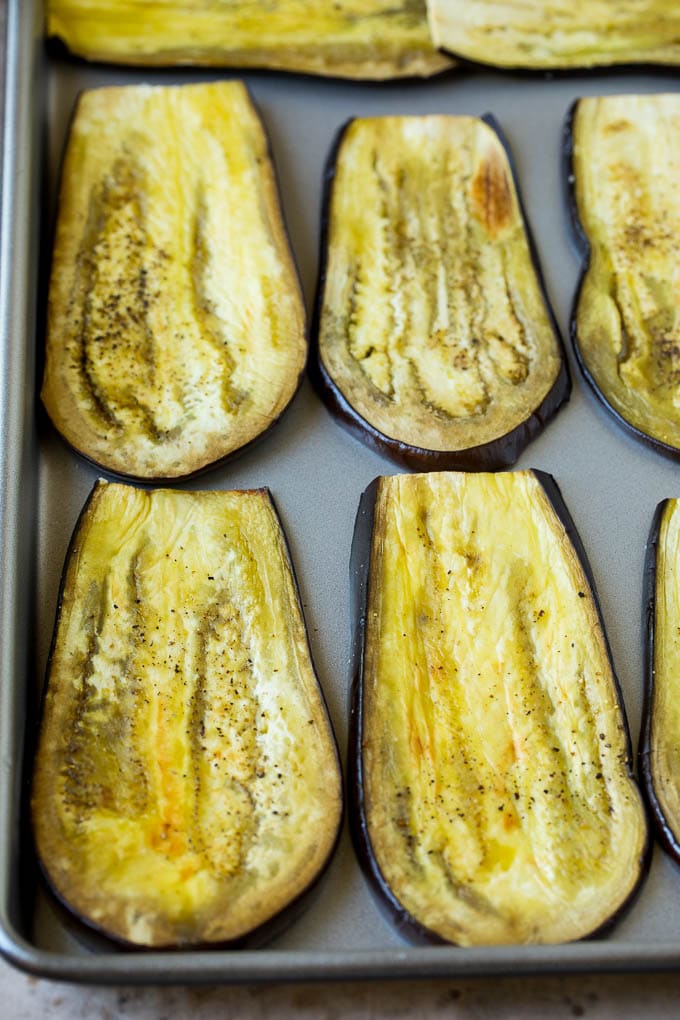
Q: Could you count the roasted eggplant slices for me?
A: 8